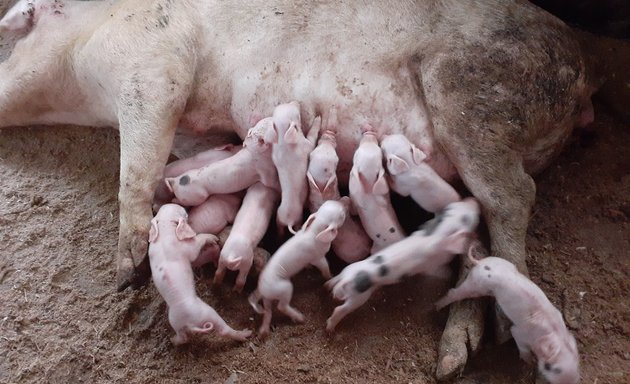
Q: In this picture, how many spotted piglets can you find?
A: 4